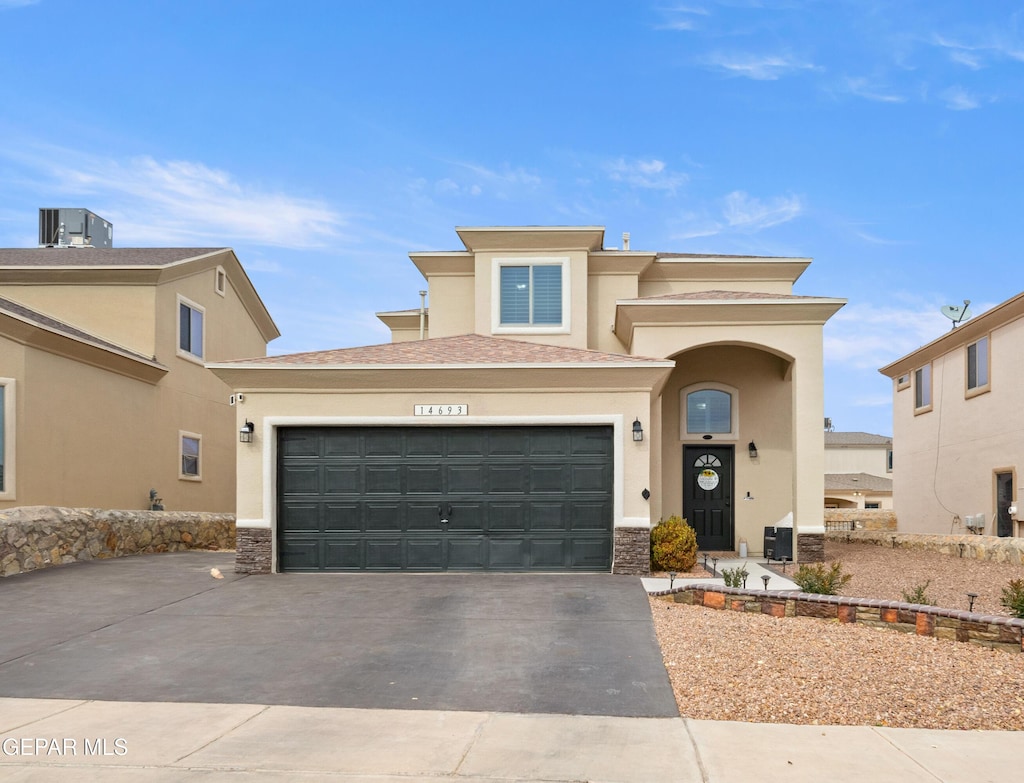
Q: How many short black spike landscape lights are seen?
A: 11